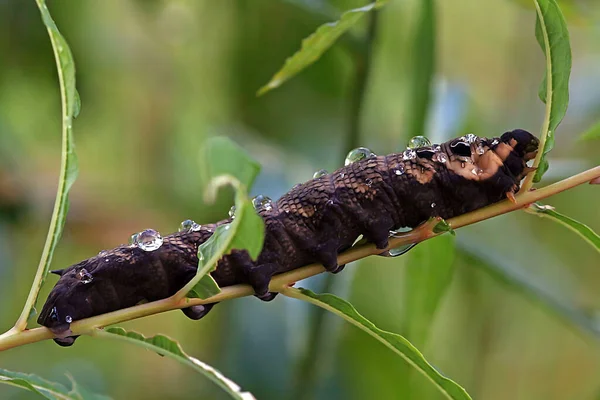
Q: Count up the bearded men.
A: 0